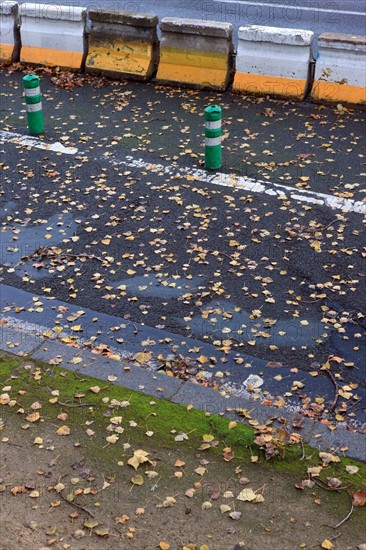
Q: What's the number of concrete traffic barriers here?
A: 6